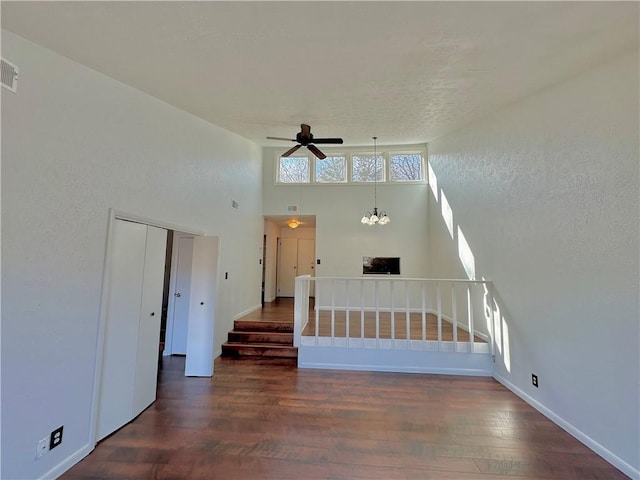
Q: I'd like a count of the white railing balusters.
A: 11